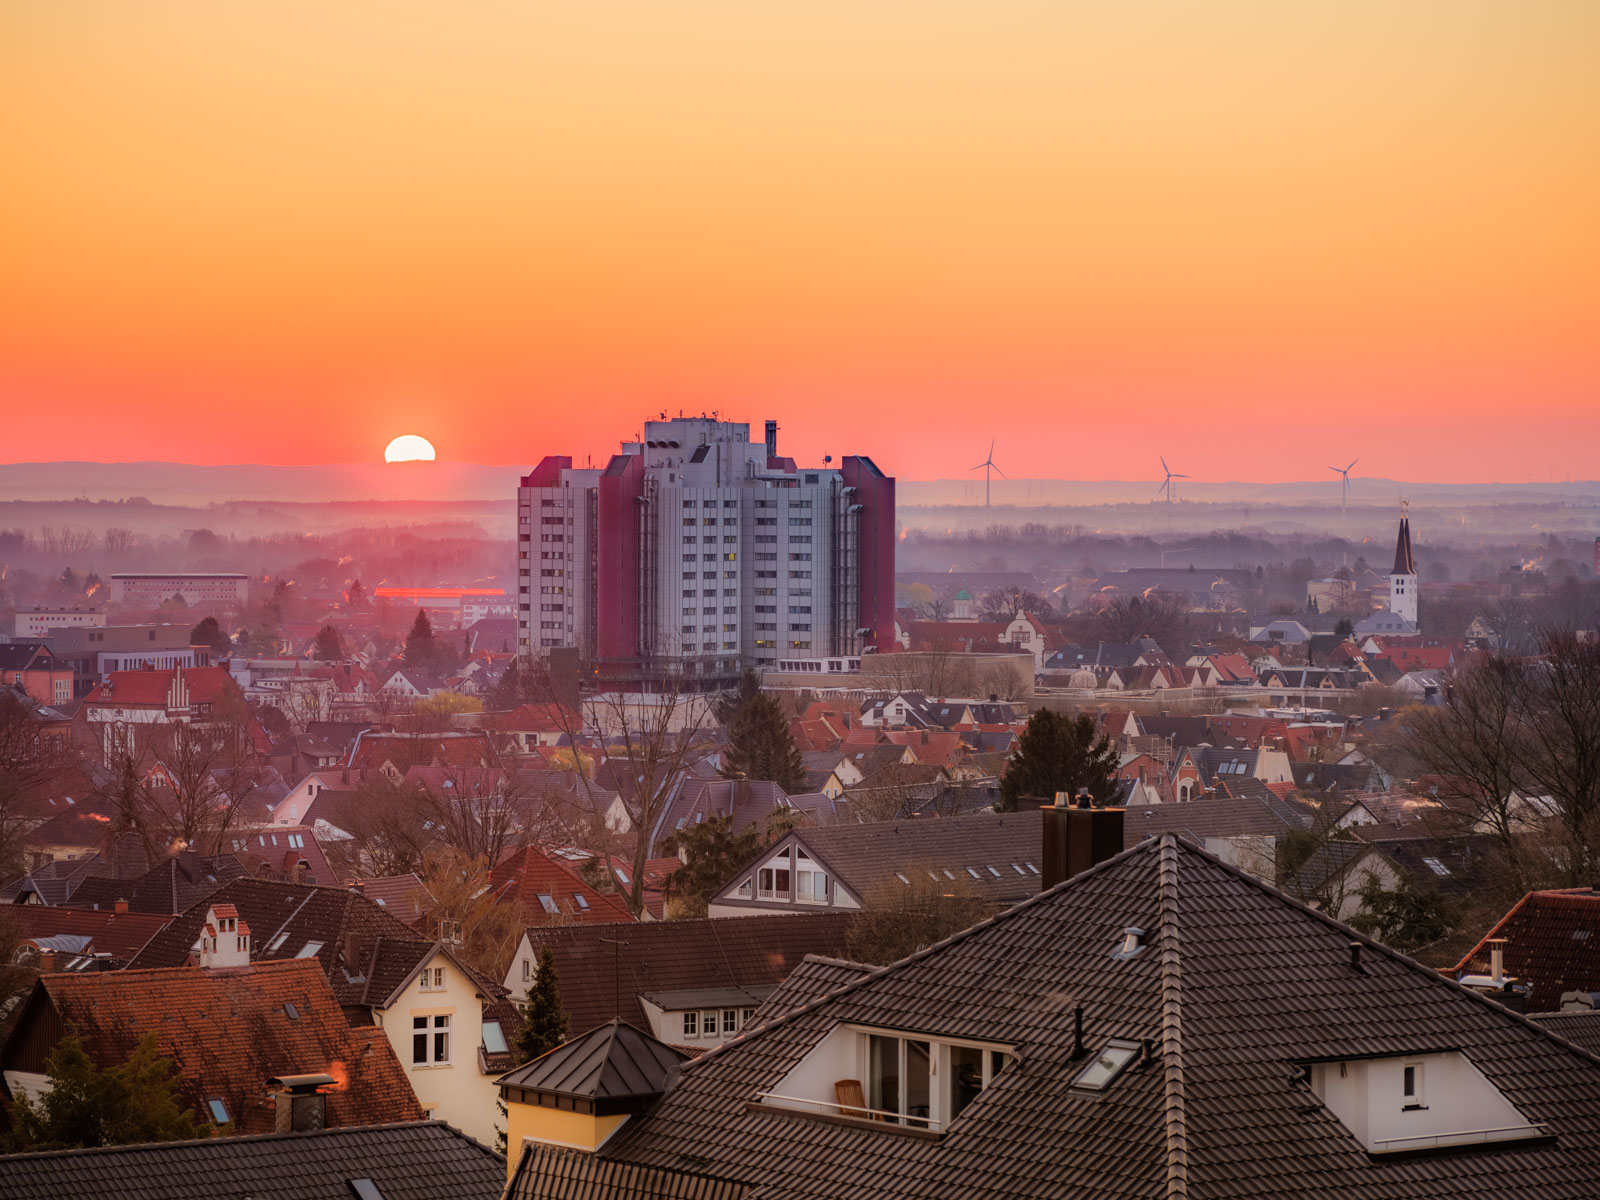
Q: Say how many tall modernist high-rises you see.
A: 1